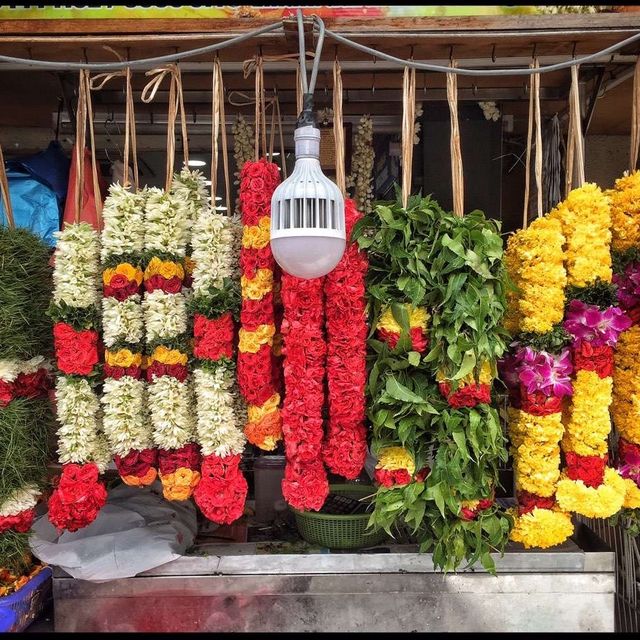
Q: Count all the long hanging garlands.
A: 13